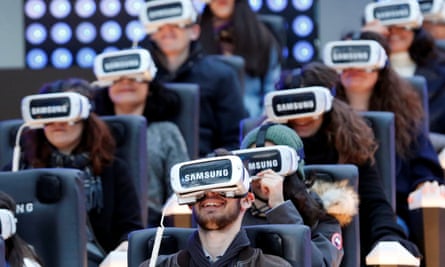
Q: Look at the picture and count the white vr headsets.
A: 10